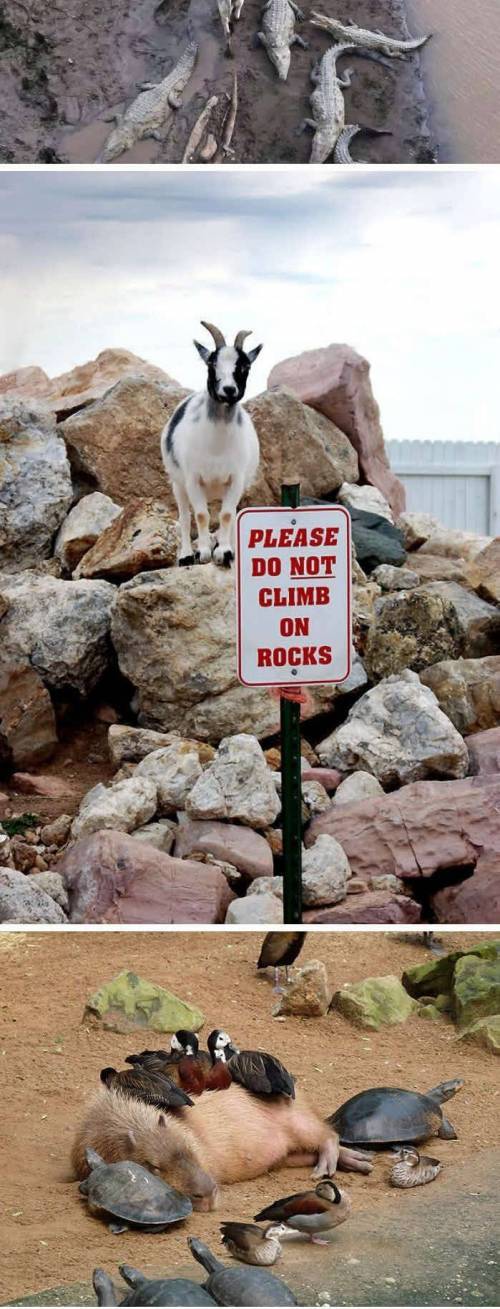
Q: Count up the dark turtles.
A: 5